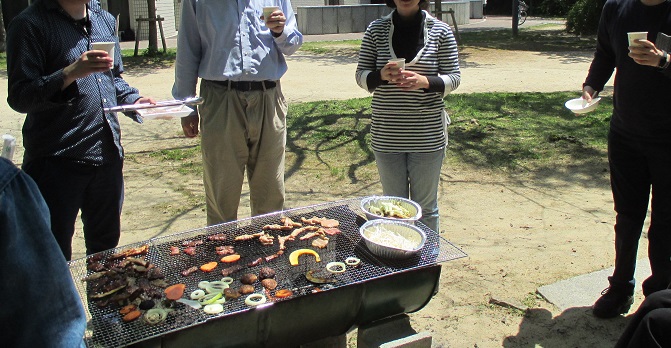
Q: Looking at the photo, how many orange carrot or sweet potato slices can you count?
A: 6